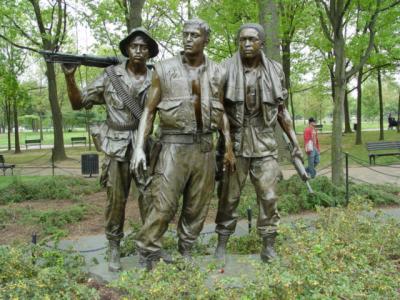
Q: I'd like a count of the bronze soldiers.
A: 3